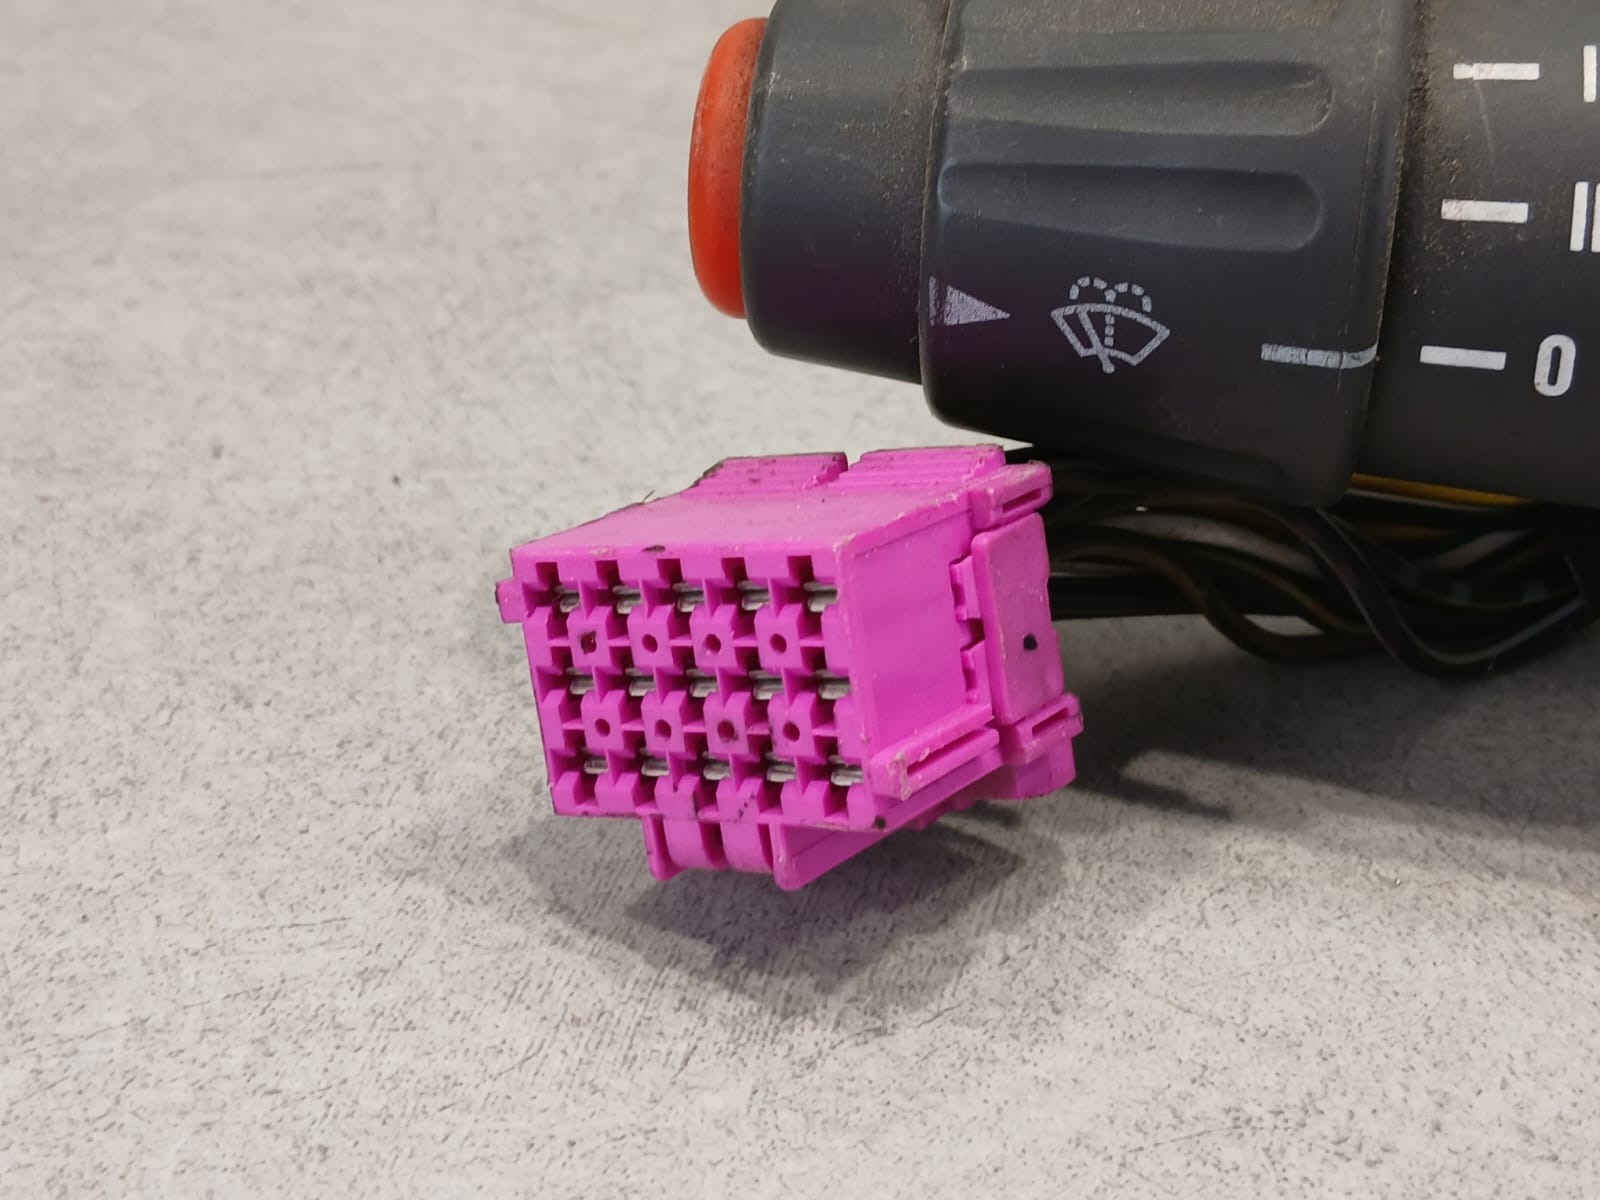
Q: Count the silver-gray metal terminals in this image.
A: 15